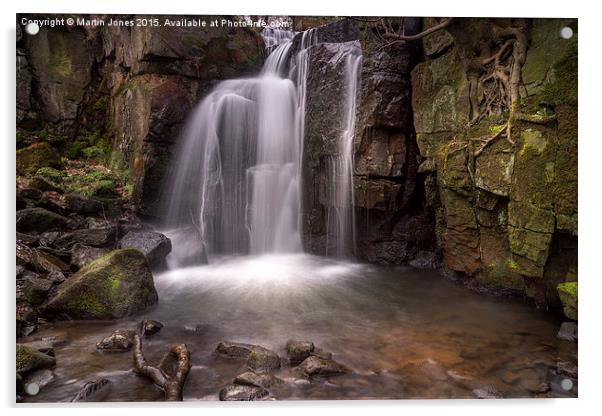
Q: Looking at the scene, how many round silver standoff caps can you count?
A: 4